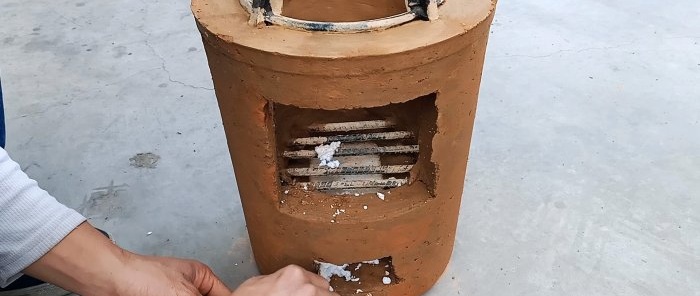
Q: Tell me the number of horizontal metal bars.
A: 5